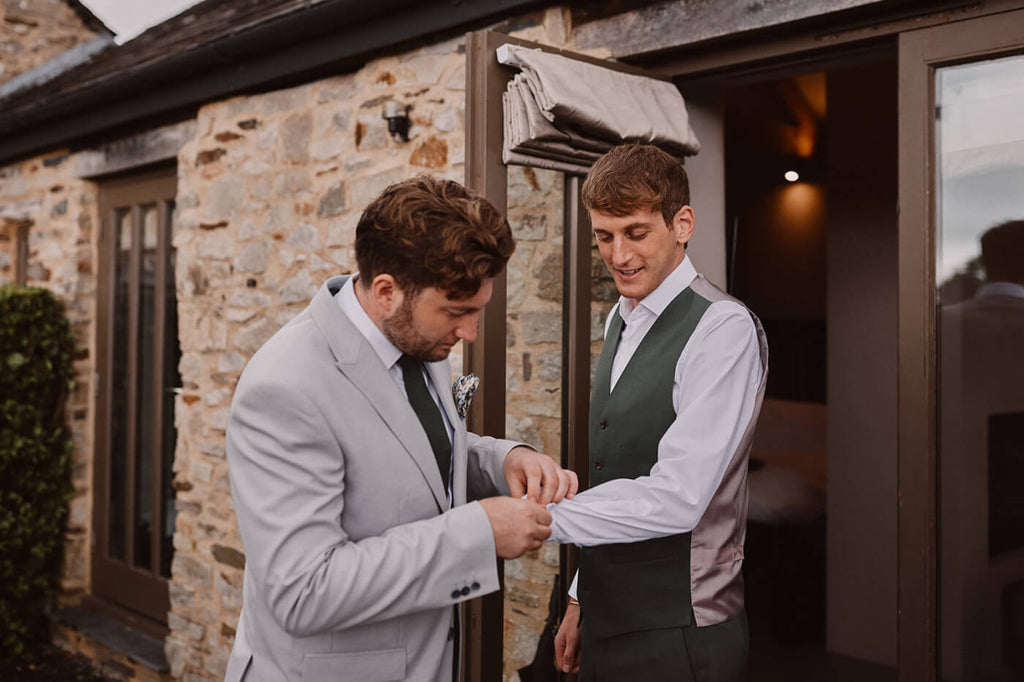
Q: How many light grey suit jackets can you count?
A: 1